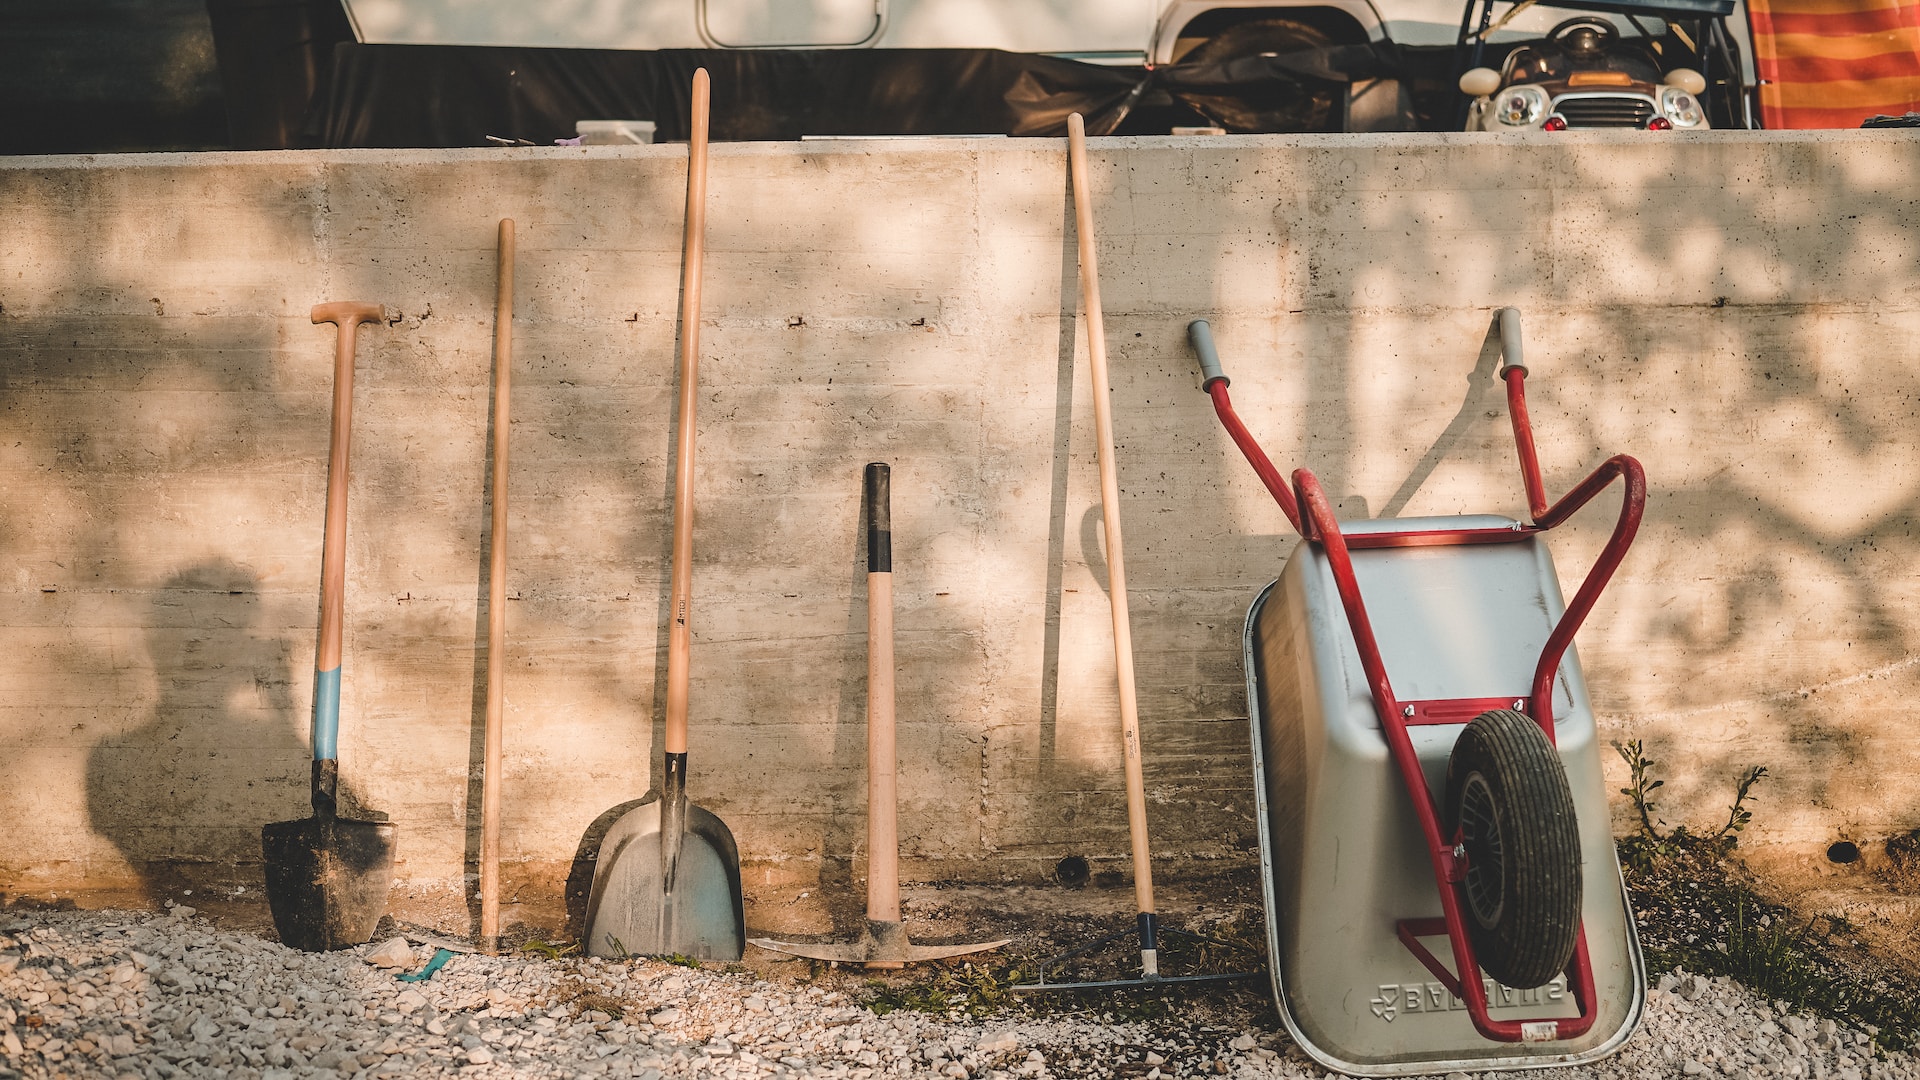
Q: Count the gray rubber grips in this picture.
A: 2